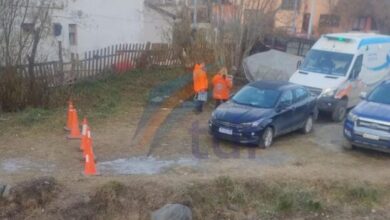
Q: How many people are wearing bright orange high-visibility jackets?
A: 2